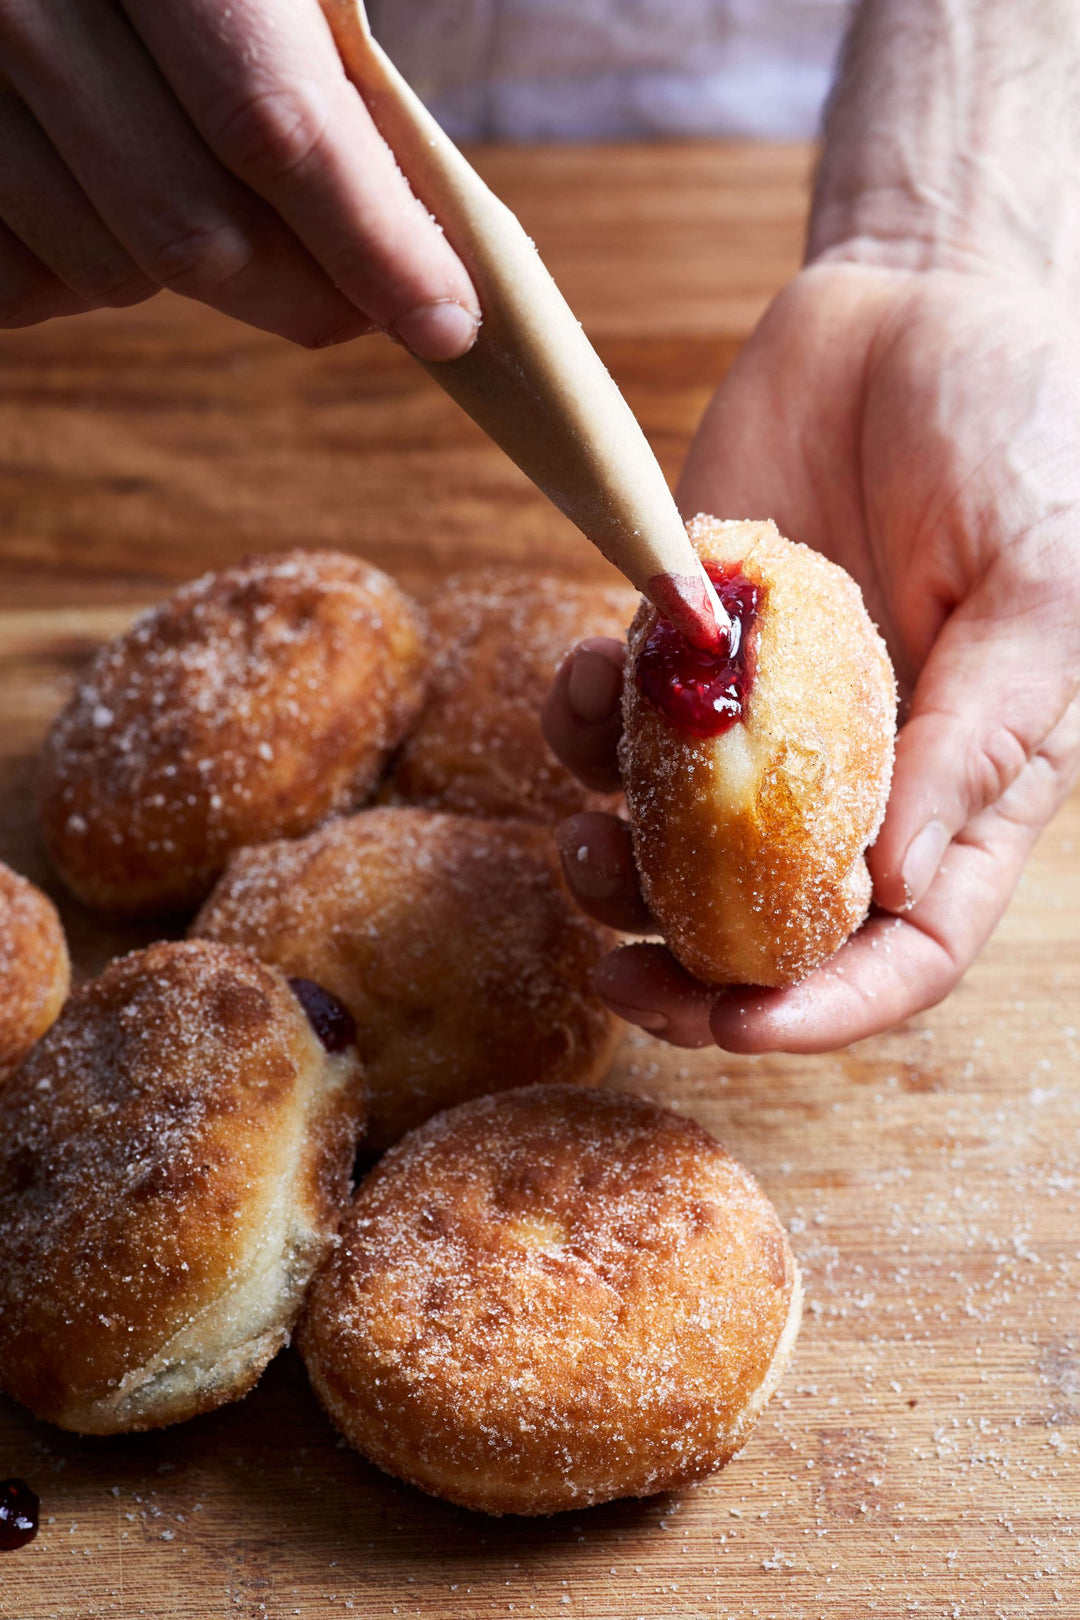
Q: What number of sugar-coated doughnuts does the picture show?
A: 7